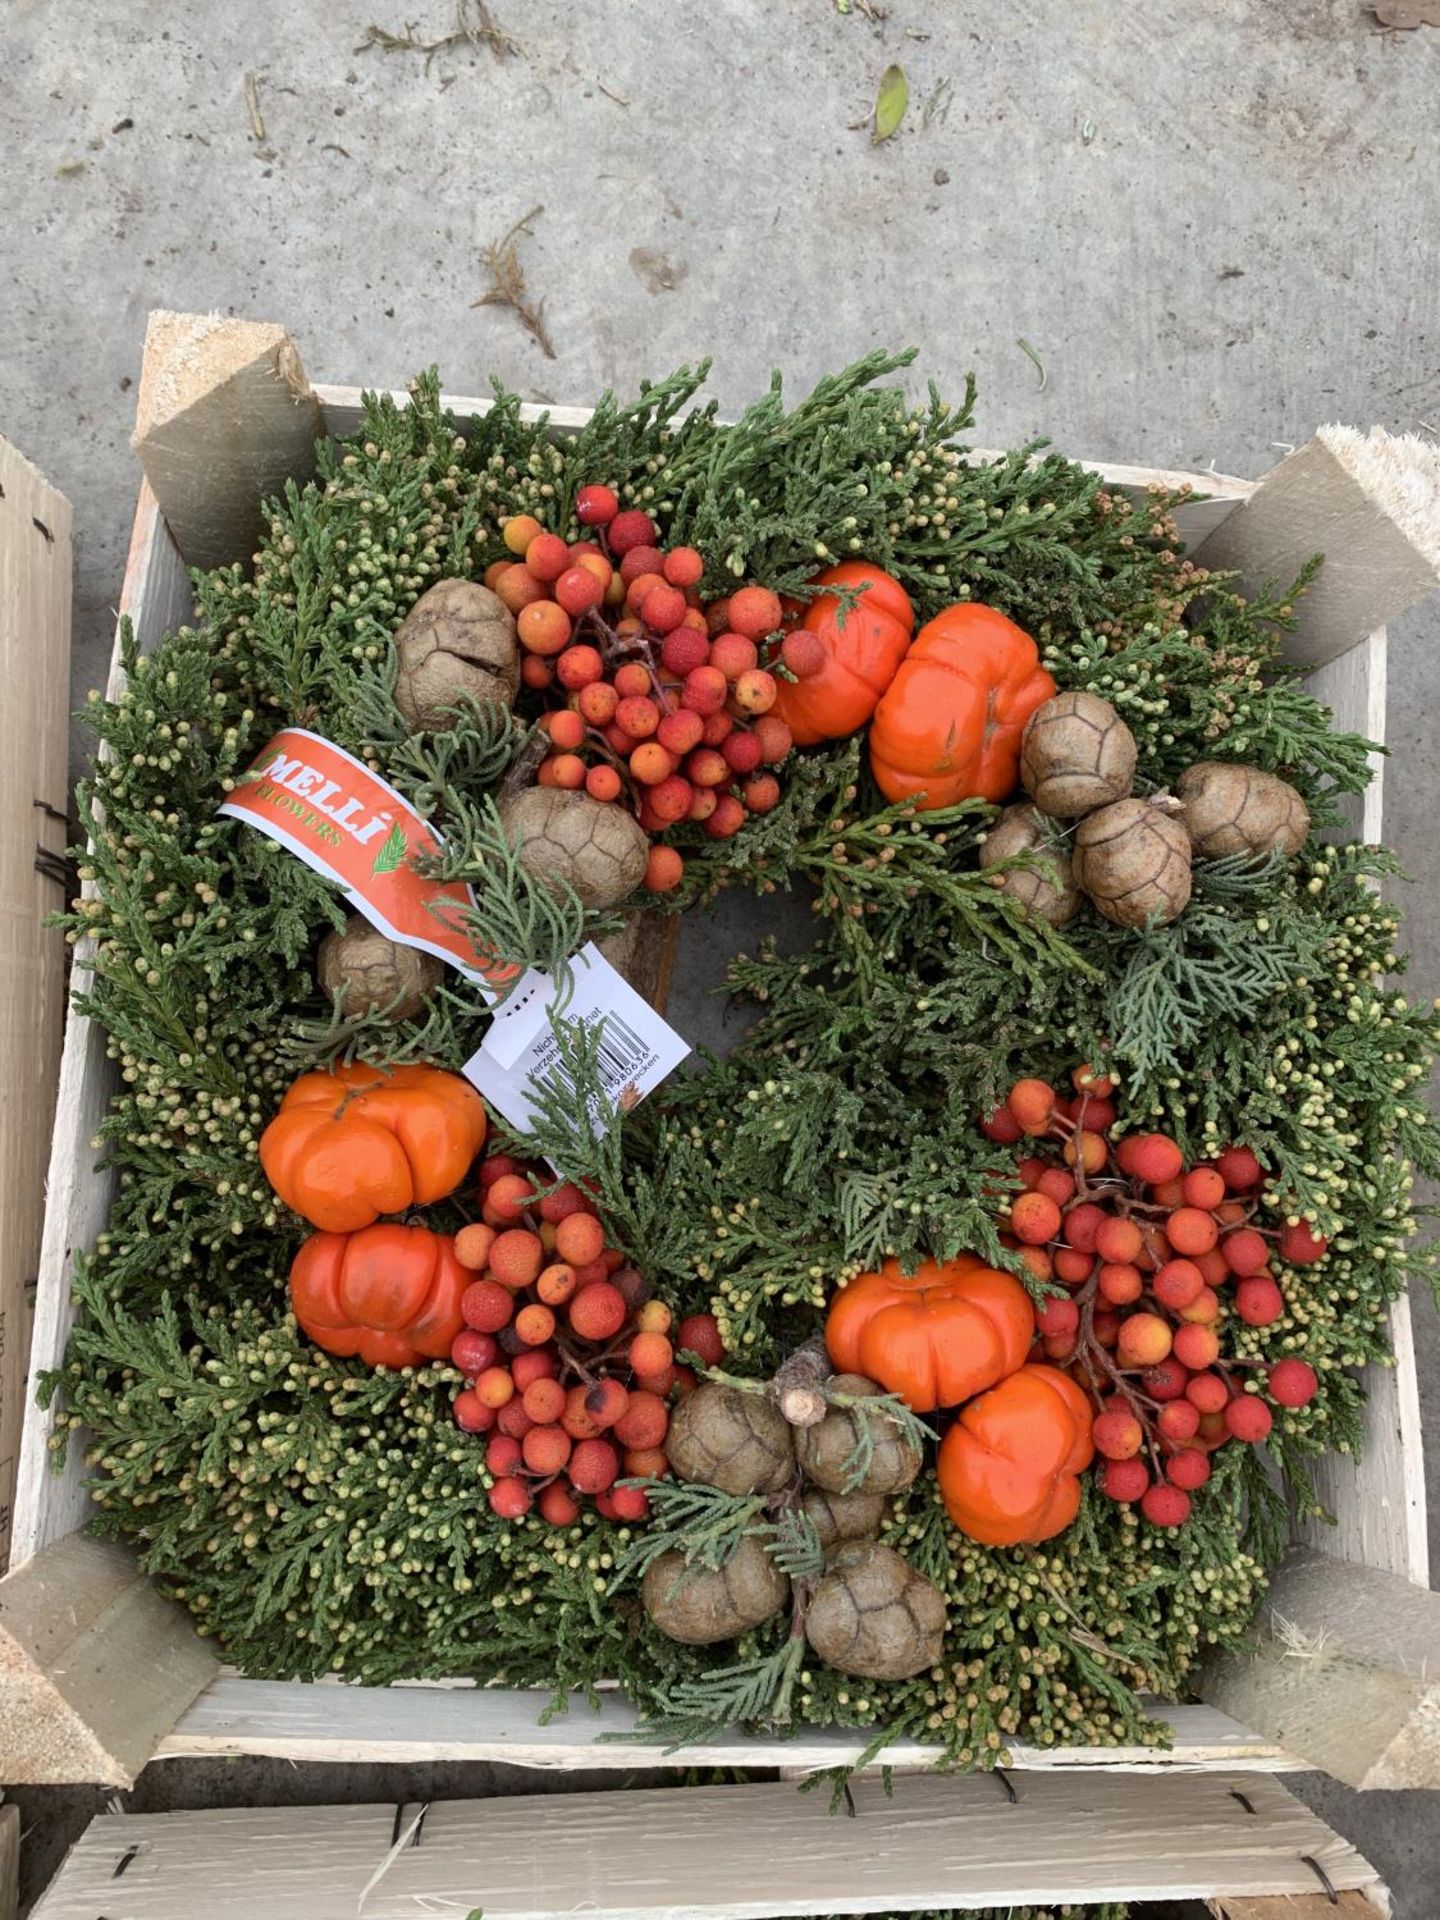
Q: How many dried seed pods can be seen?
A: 12